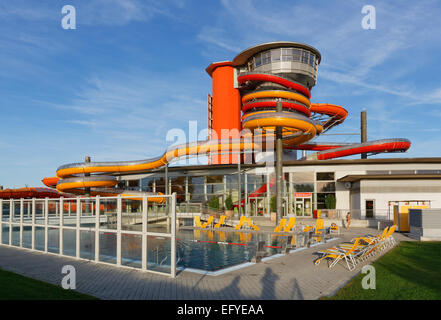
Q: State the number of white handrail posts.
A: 11